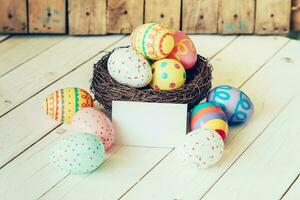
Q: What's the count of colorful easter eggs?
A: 10